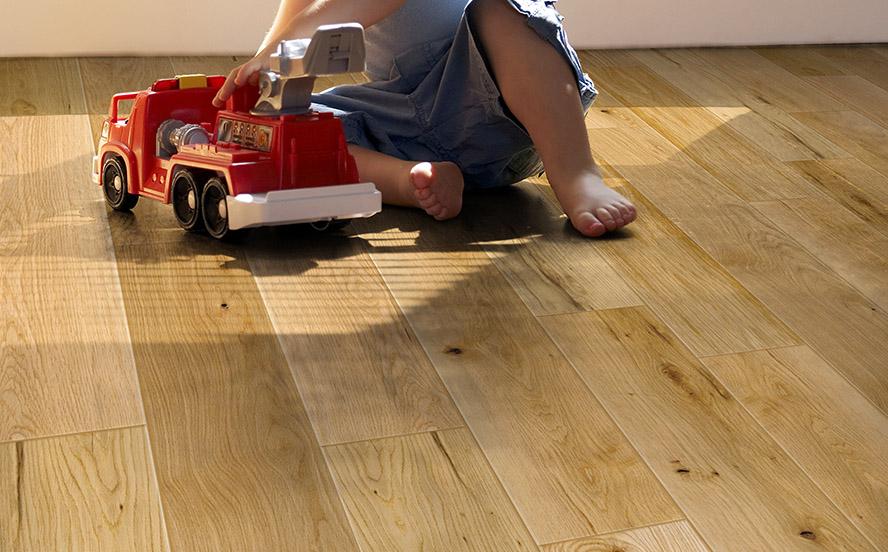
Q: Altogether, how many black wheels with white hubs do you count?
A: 3